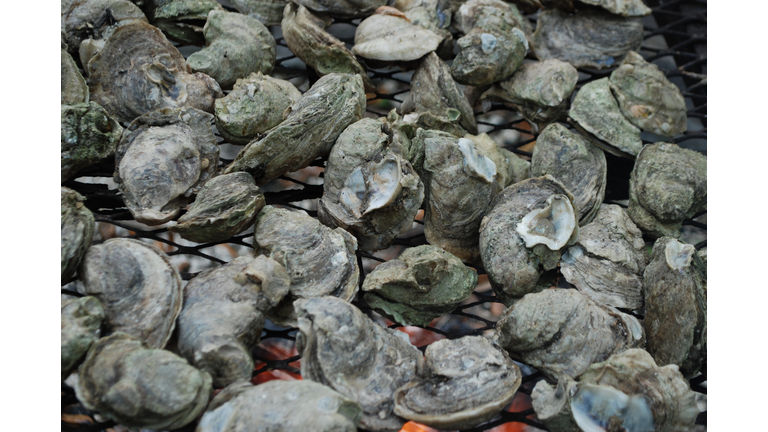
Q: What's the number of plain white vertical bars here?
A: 2